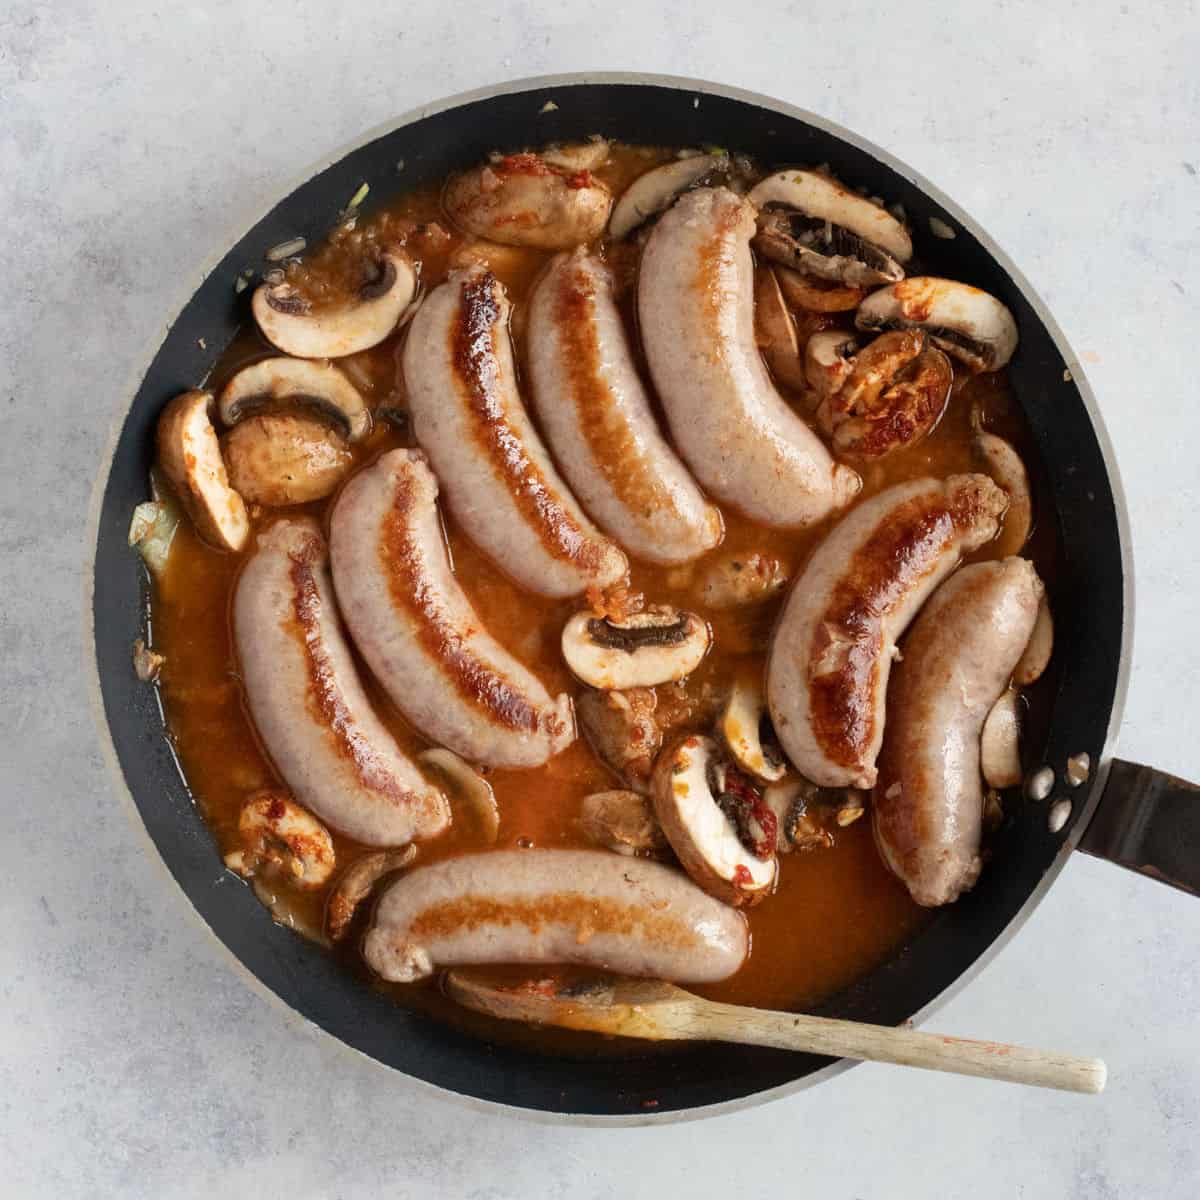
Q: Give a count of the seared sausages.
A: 8